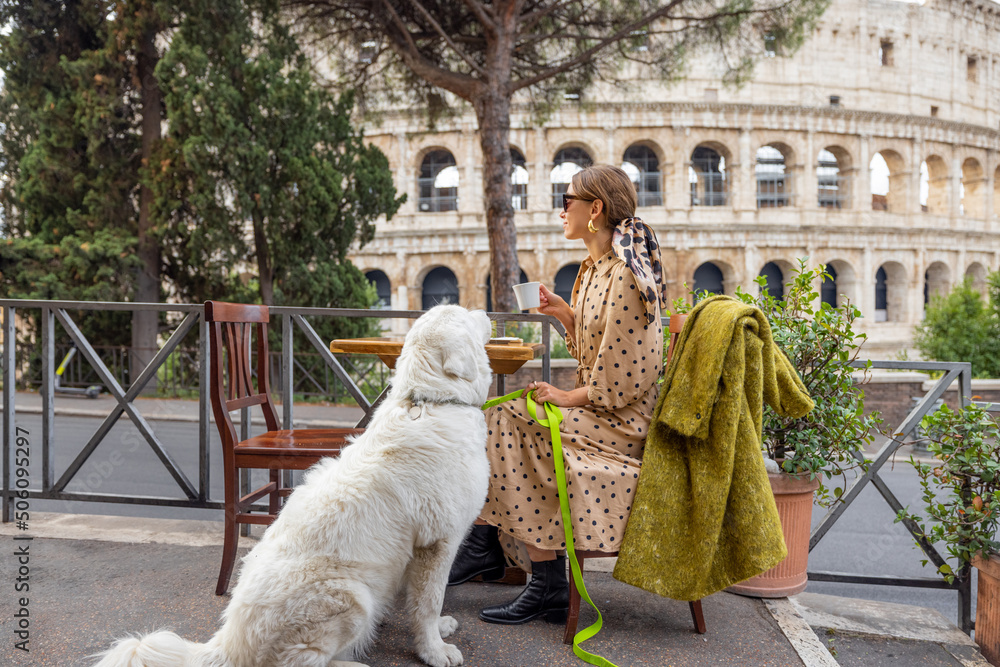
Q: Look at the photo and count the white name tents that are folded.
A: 0